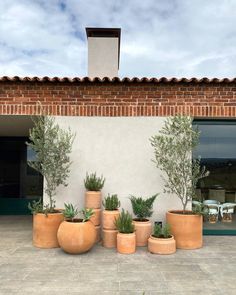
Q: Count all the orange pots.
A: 11